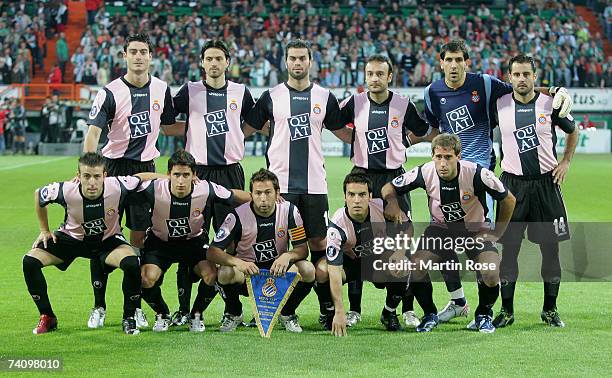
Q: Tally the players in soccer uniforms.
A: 11